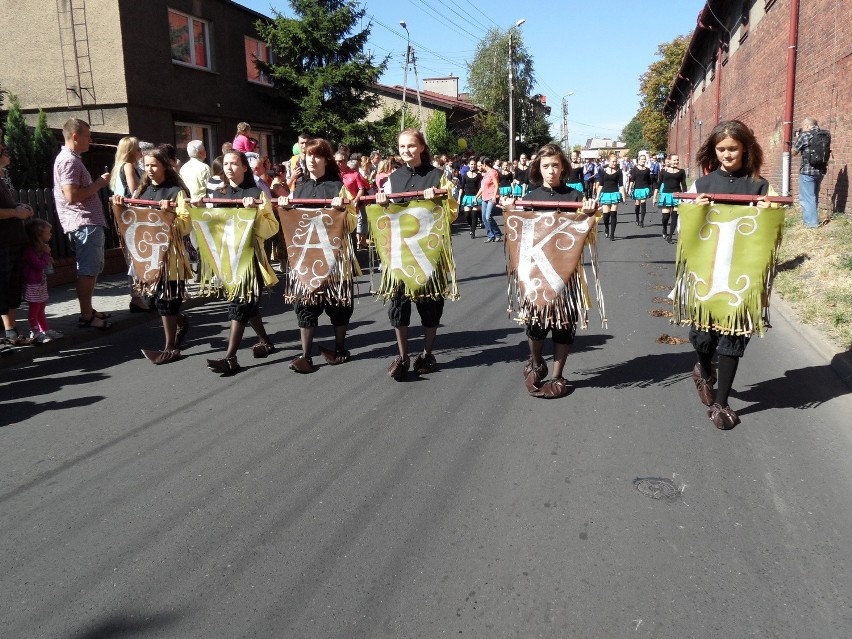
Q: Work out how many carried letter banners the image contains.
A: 6